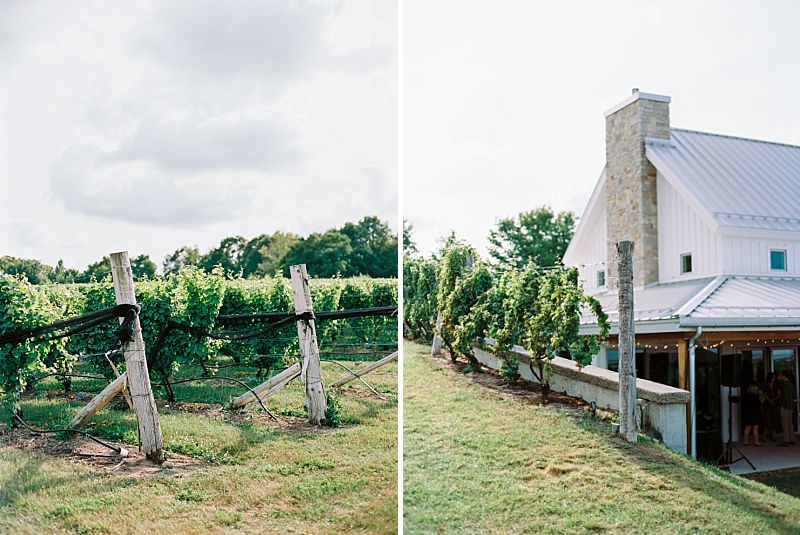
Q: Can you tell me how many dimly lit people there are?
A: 3